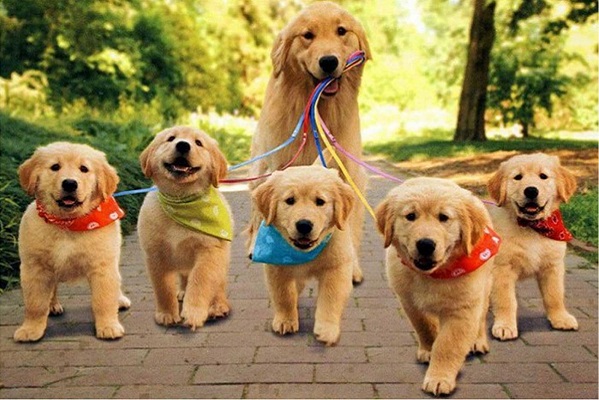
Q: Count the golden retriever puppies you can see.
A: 5